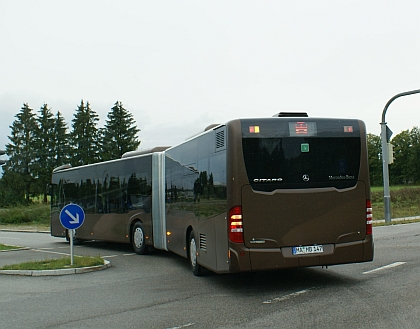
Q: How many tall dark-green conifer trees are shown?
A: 5